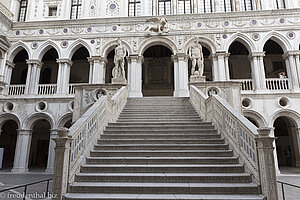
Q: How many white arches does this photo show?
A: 13